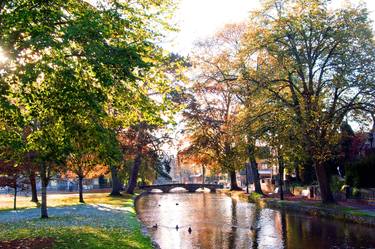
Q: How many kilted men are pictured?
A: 0